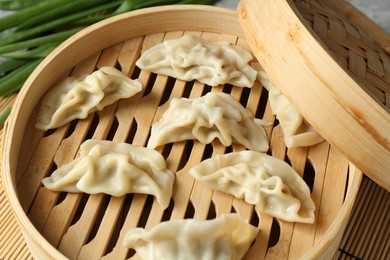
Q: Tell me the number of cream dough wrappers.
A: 7